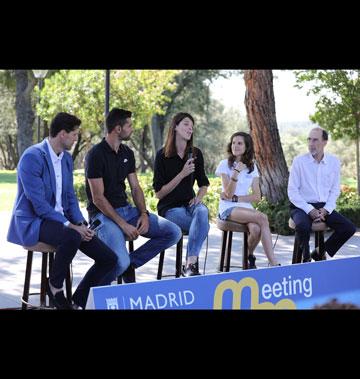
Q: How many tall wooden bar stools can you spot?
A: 5